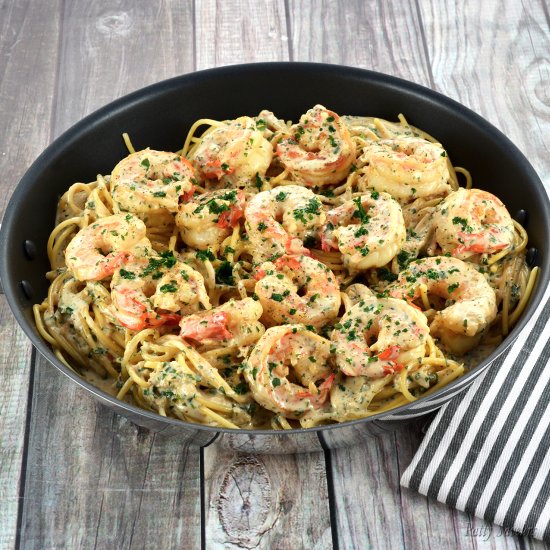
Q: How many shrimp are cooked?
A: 15